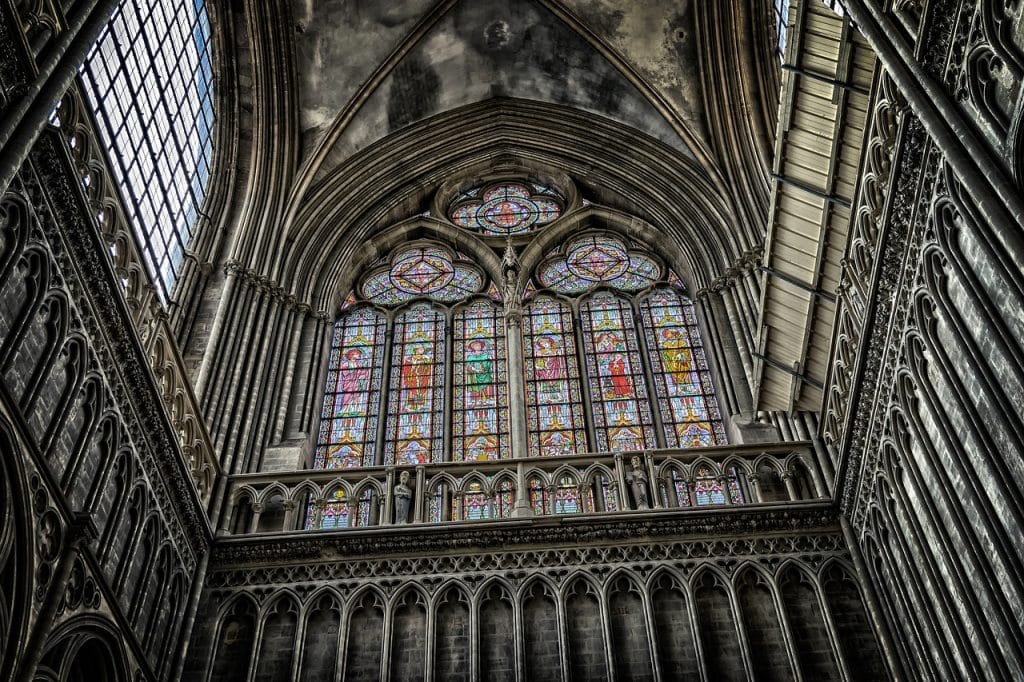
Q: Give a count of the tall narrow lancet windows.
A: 6